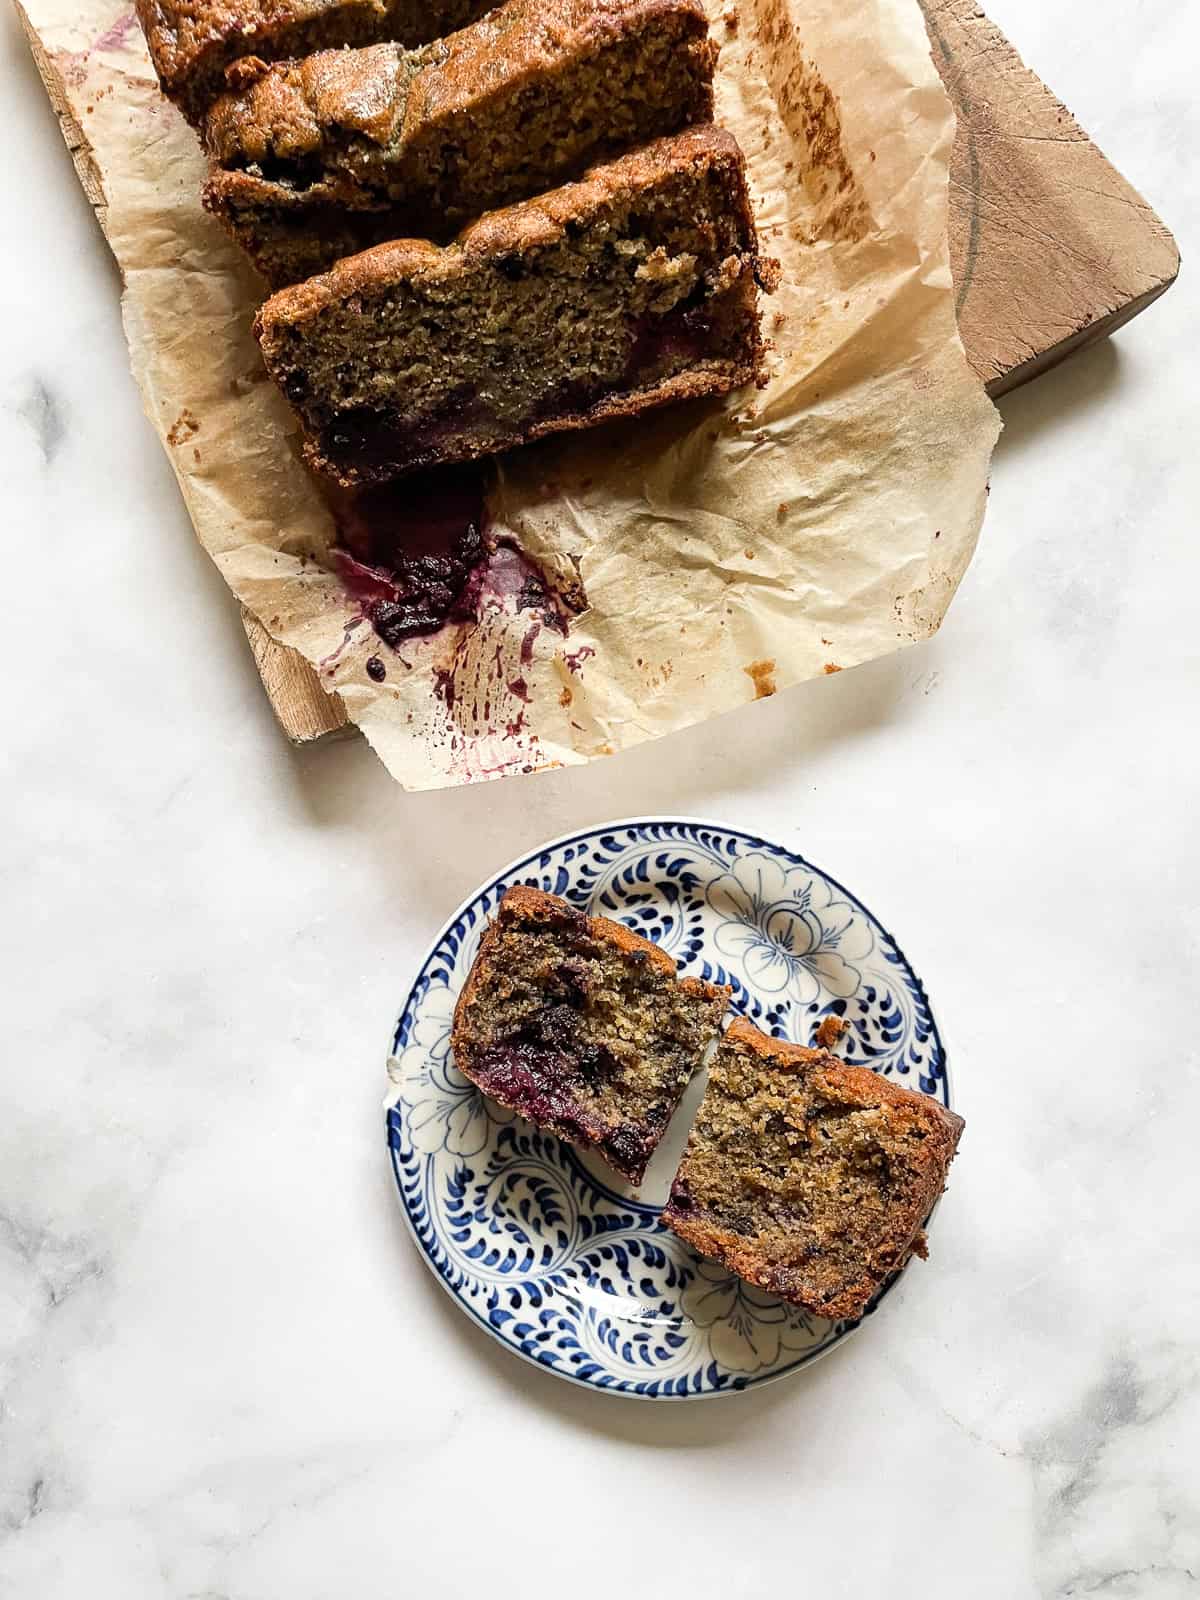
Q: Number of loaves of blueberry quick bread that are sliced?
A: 1